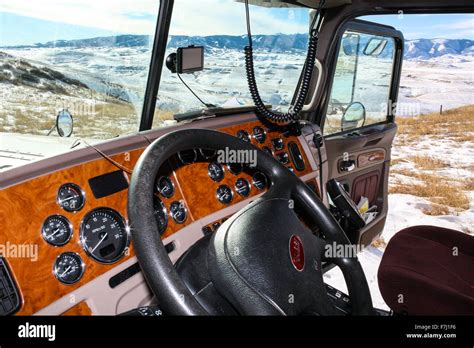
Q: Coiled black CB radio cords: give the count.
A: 1